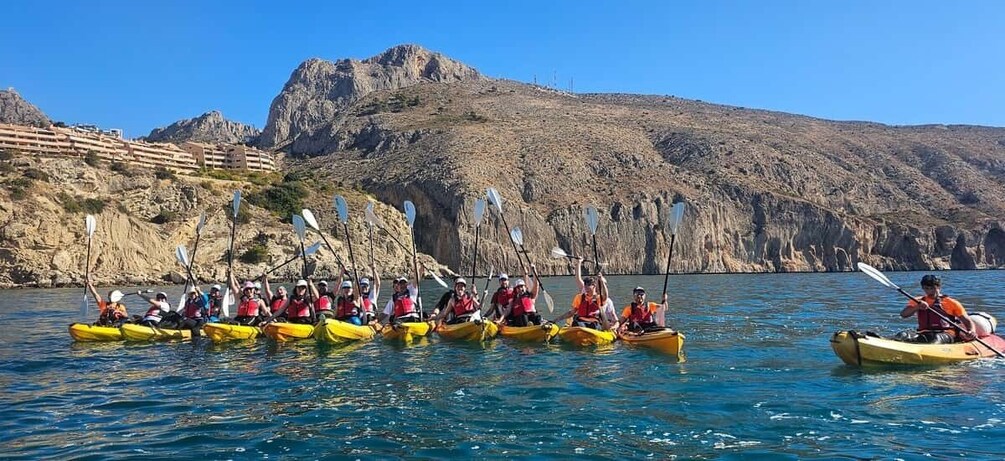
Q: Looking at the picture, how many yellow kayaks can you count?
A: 11